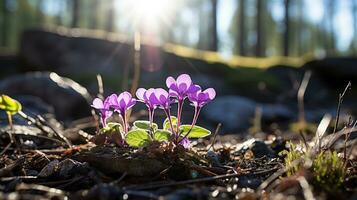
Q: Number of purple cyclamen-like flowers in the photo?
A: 6